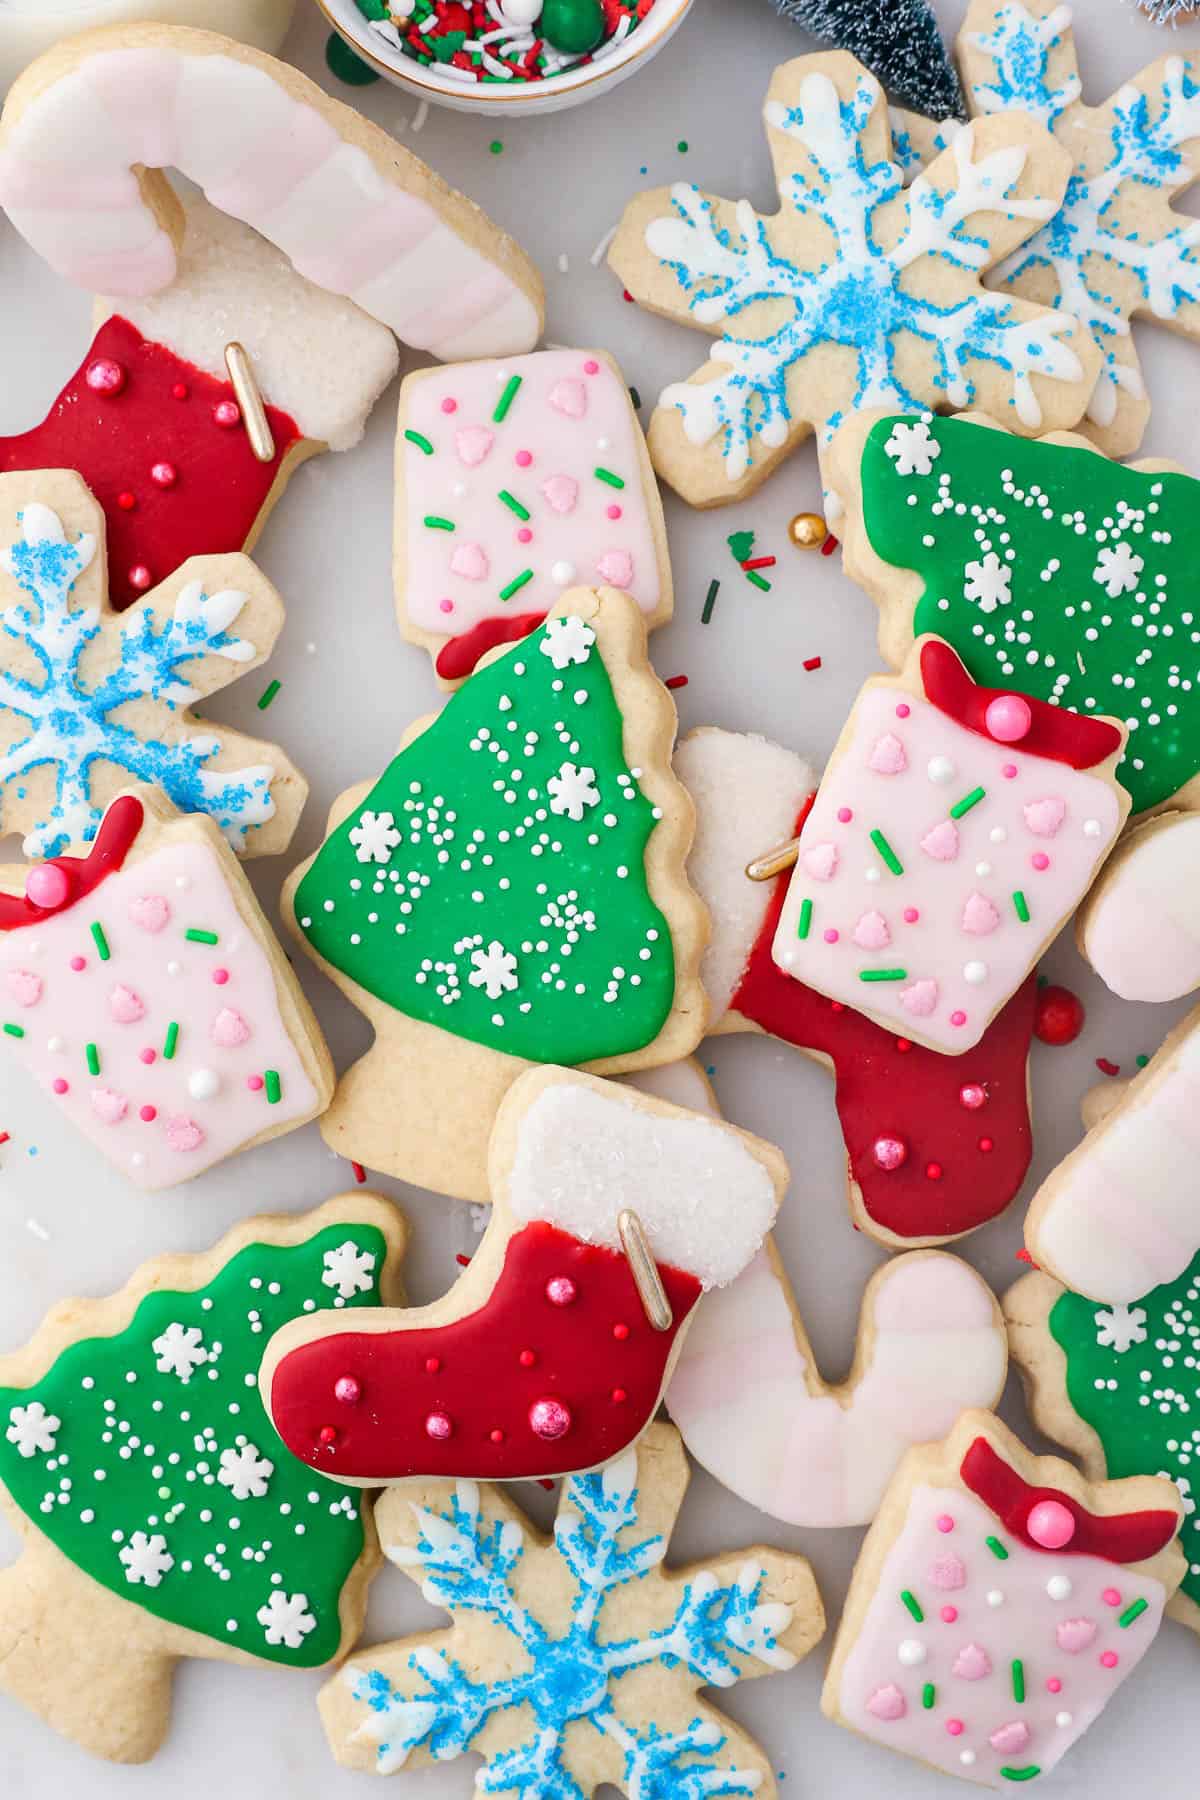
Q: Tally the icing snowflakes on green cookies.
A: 15